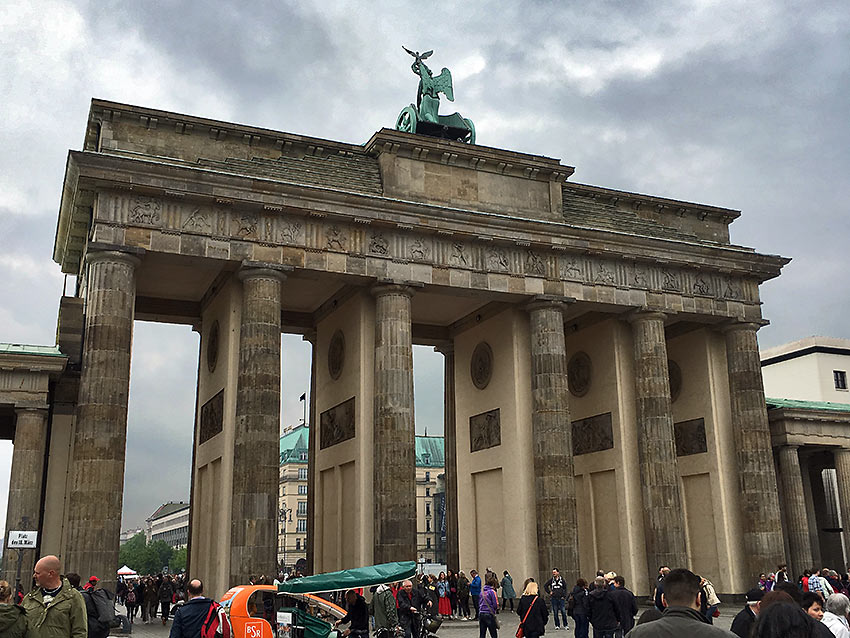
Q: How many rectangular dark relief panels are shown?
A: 5